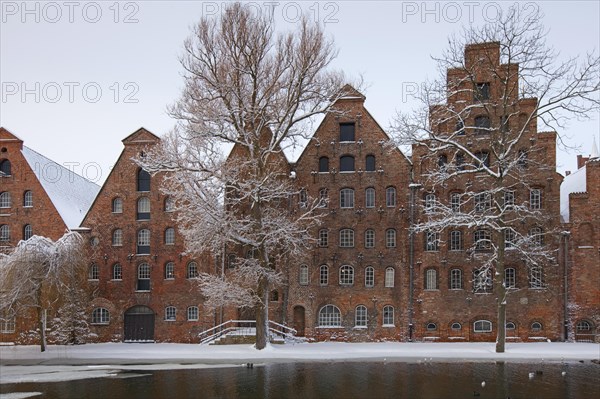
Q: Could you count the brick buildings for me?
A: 6